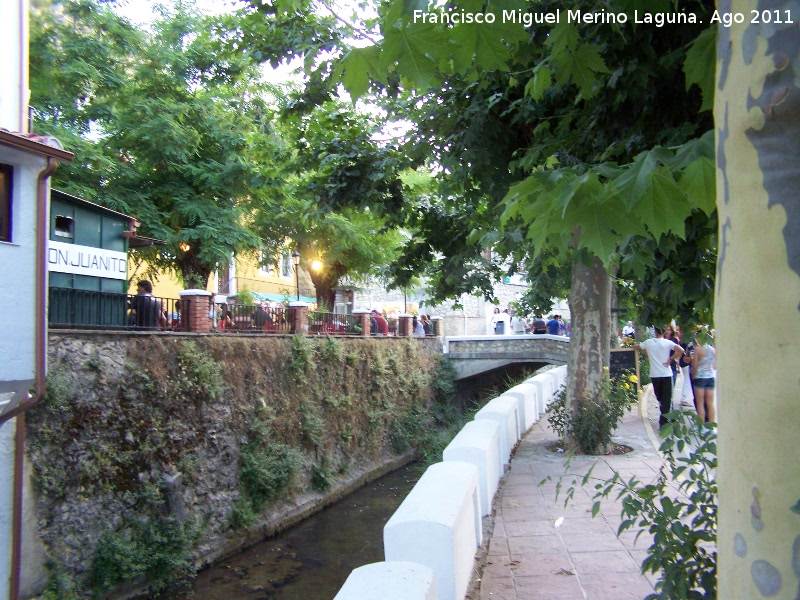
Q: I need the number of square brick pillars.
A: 5